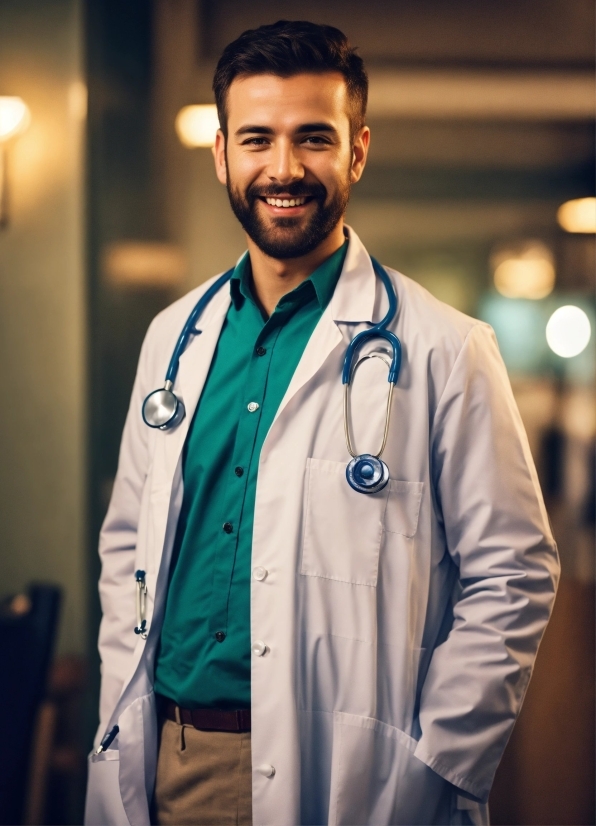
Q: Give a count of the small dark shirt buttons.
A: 4